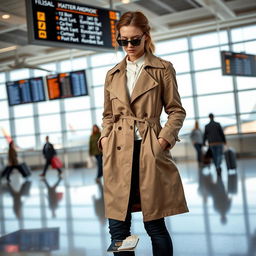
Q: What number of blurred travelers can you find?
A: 5